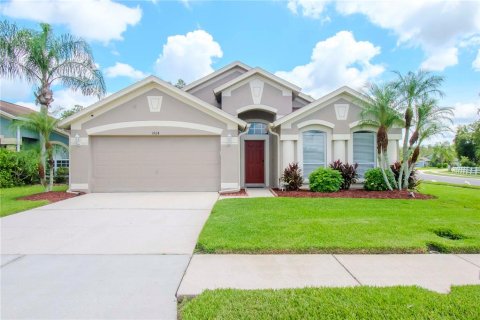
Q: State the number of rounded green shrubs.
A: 2